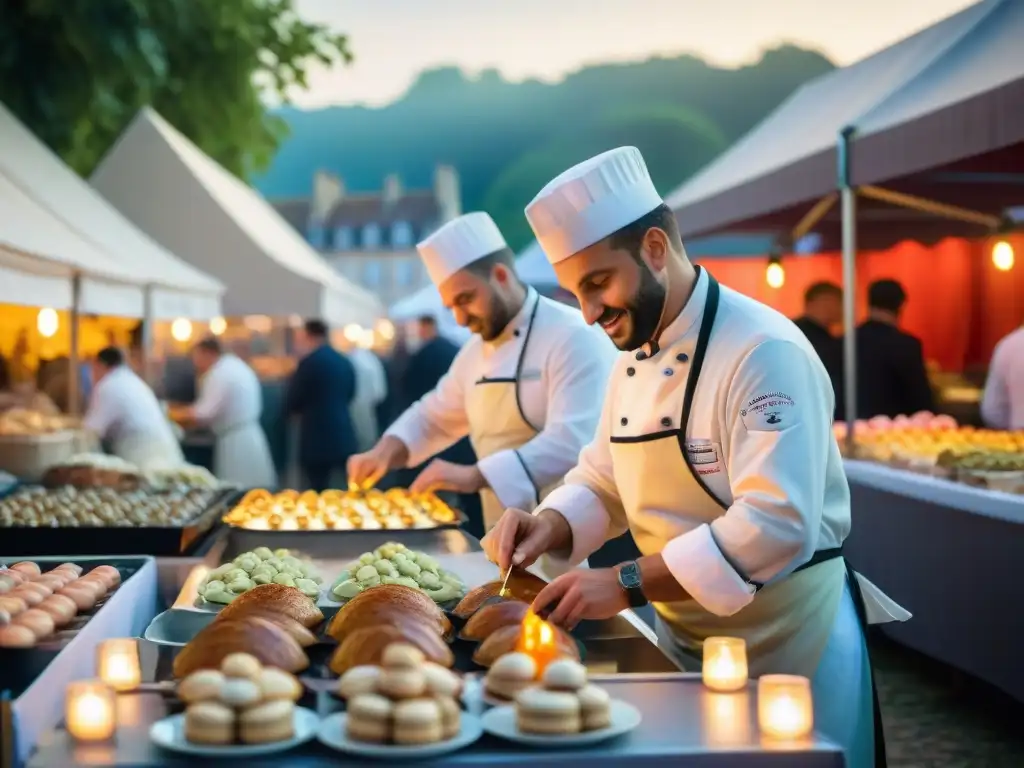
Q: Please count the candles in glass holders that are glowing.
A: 4